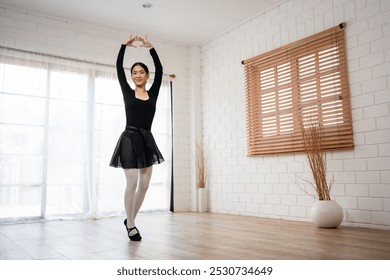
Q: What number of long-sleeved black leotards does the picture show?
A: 1